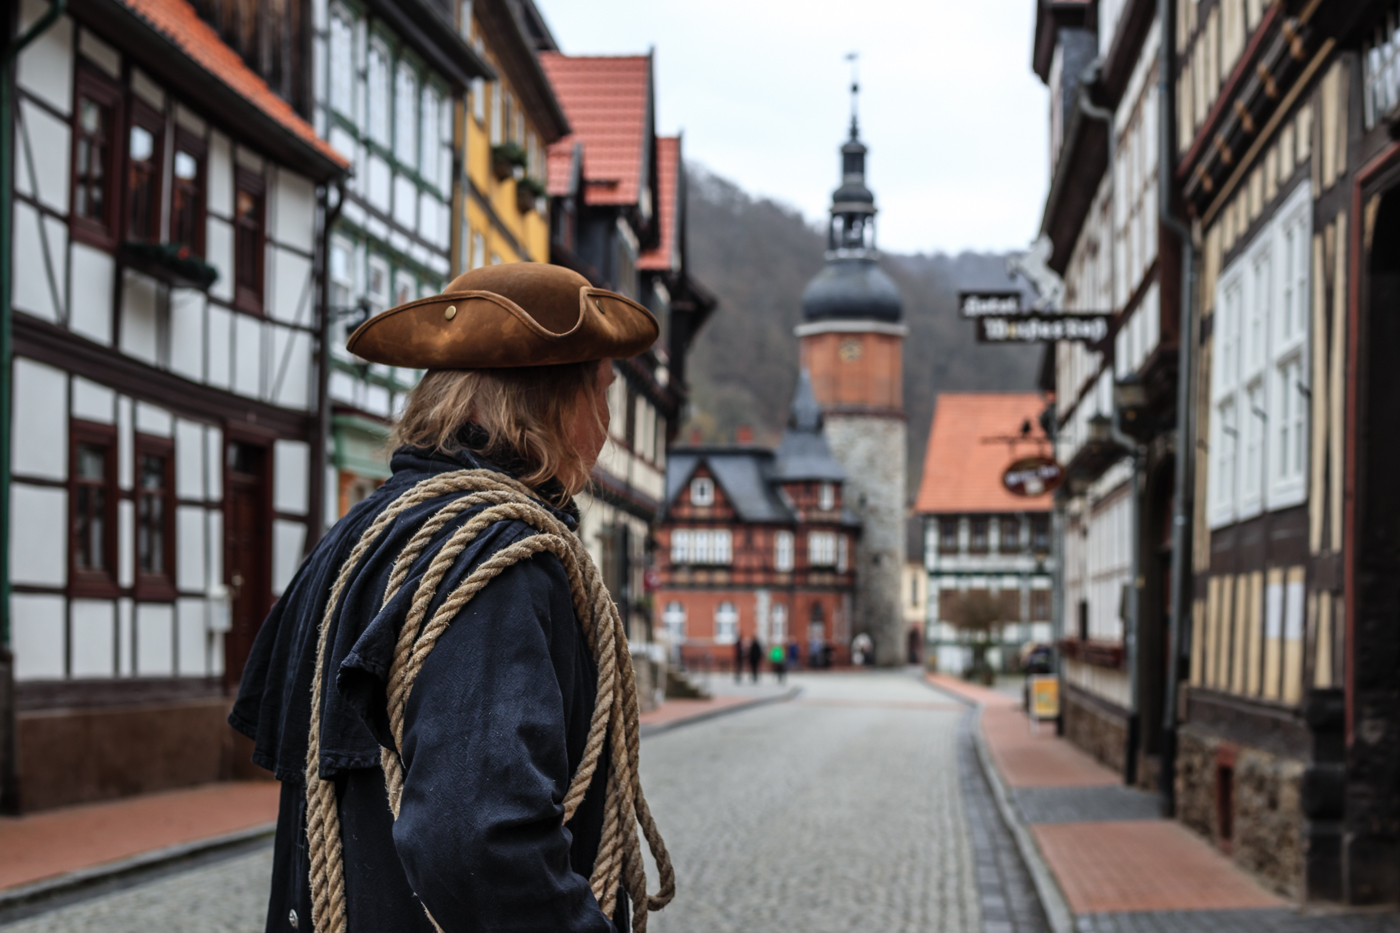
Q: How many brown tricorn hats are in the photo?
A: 1